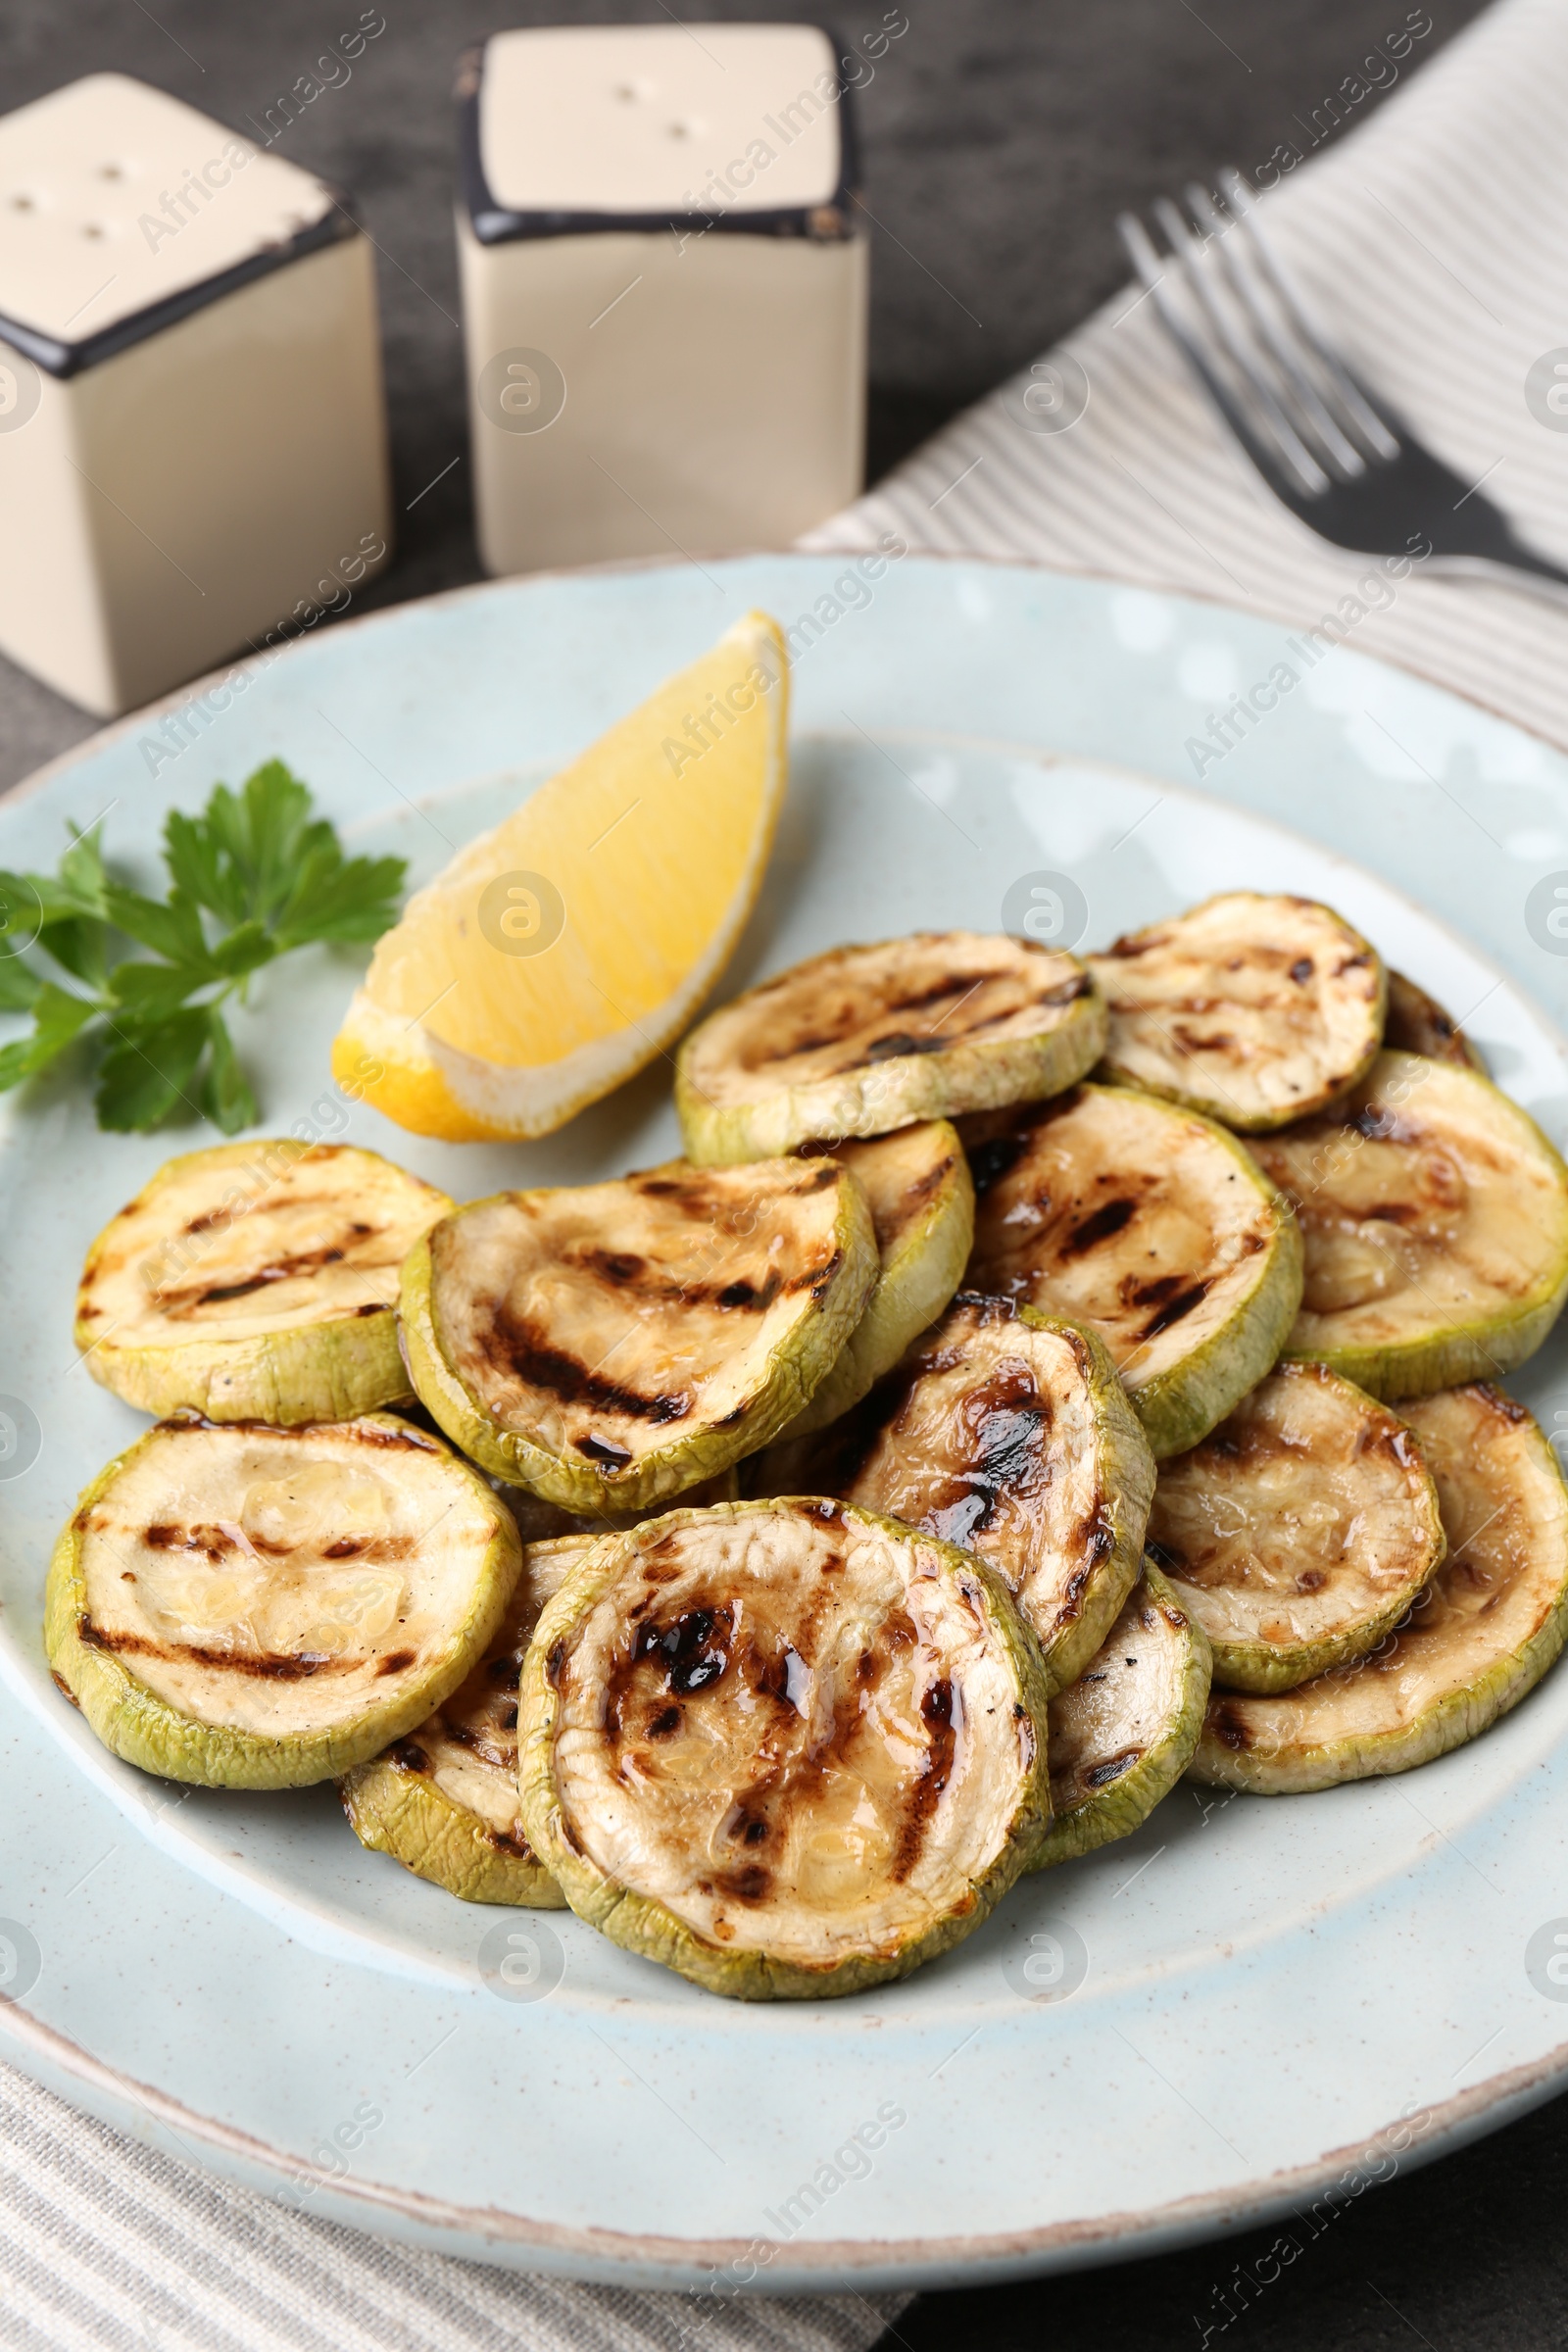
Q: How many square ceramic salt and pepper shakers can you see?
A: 2